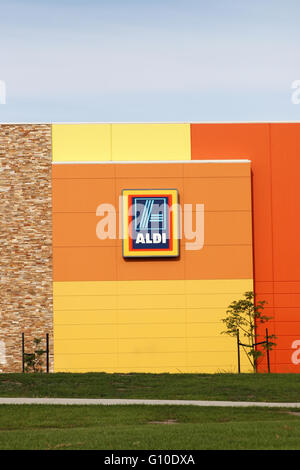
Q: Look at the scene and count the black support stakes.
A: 4